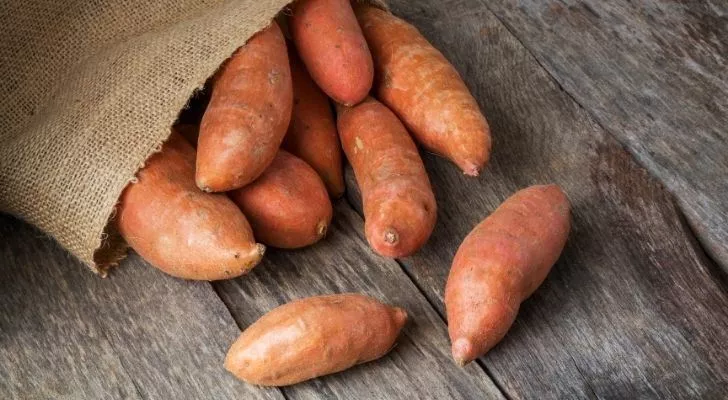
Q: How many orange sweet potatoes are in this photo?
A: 9